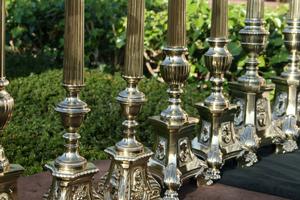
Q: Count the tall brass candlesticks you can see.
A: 7